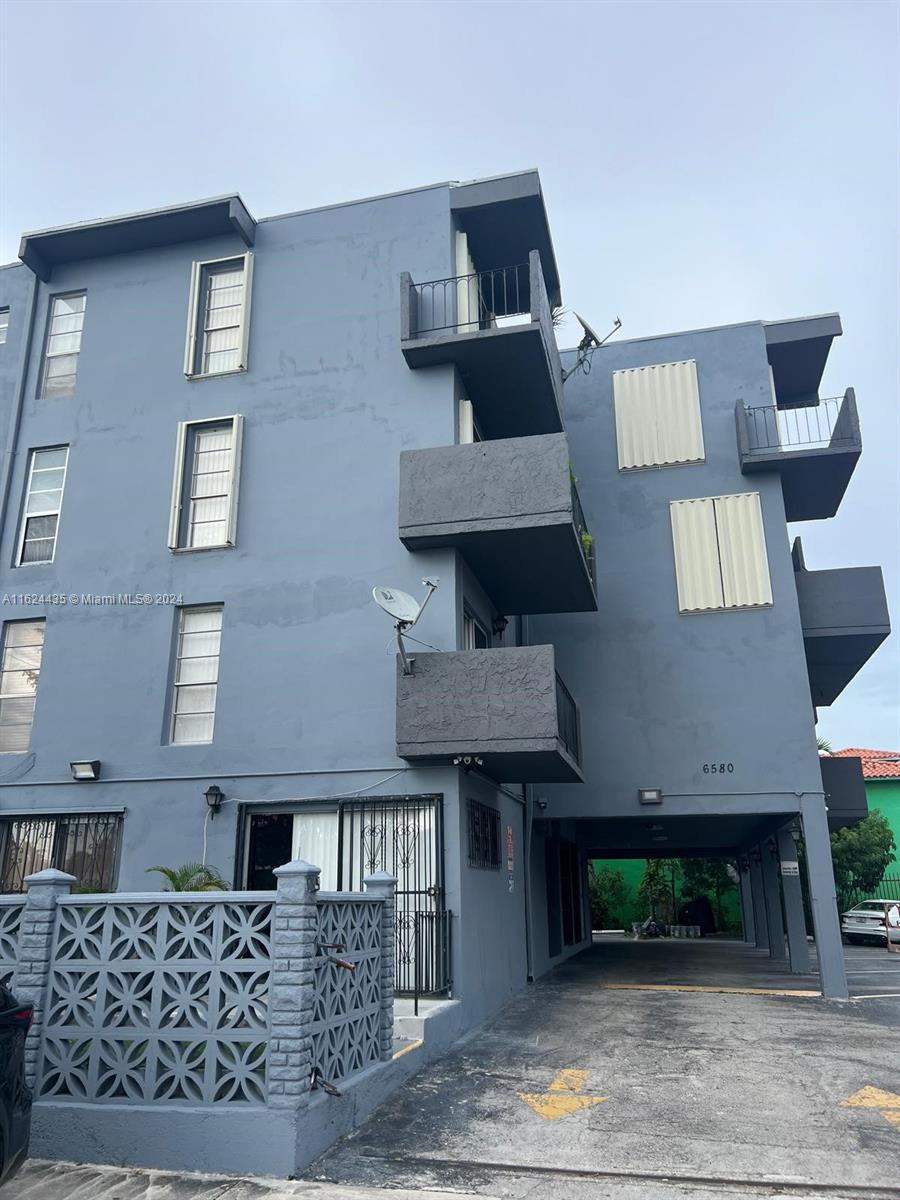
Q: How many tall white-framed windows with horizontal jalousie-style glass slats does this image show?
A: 6